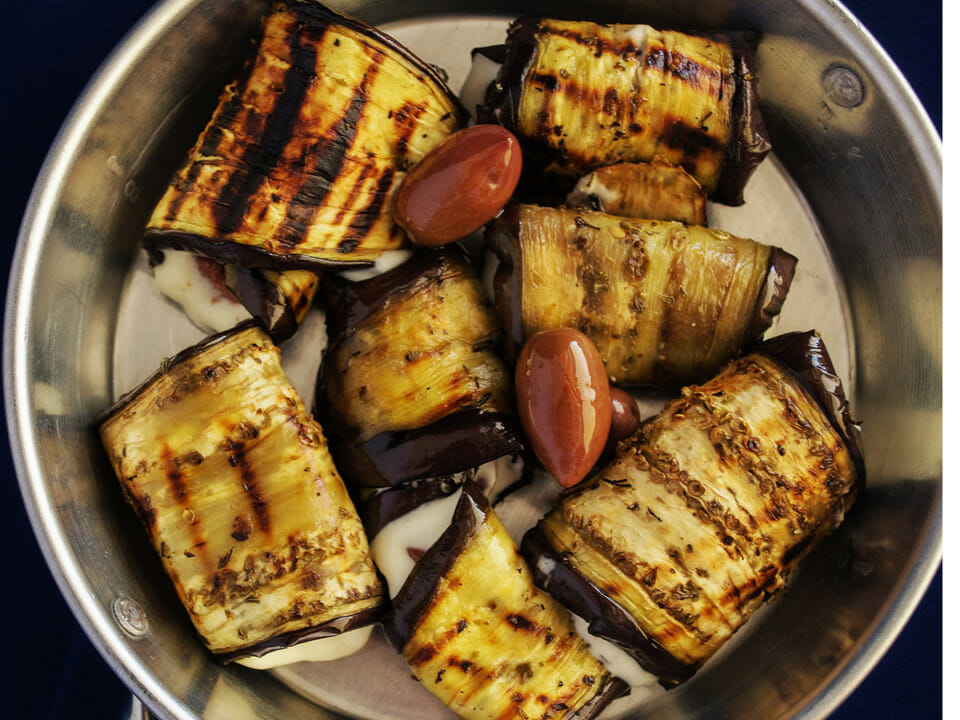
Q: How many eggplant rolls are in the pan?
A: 7